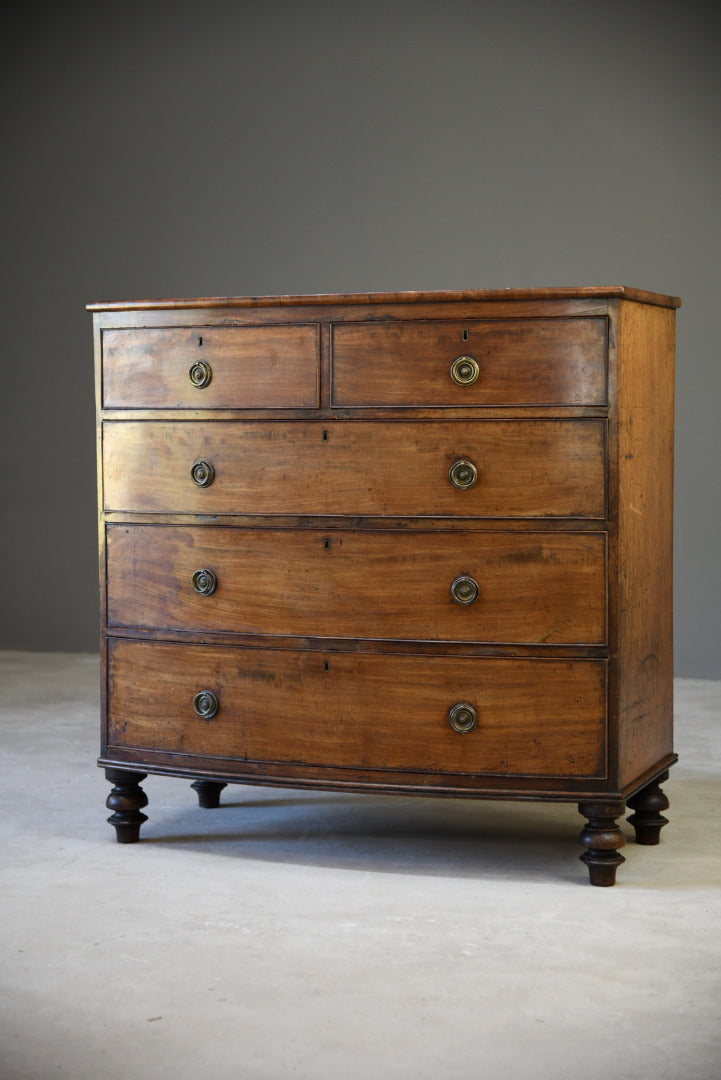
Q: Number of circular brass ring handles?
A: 8